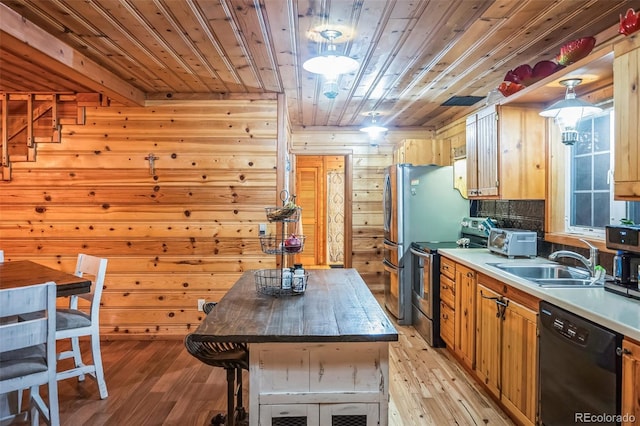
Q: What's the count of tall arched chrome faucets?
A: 1